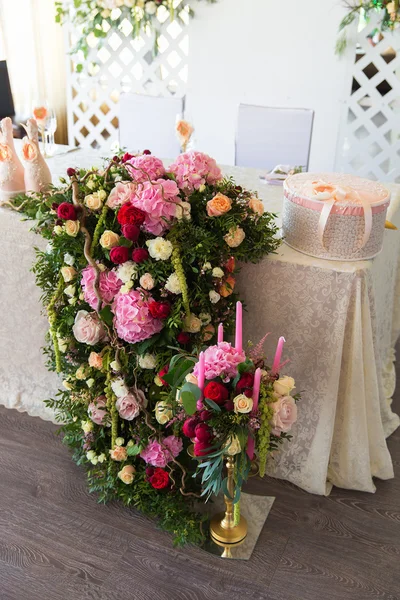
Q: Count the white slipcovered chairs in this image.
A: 2